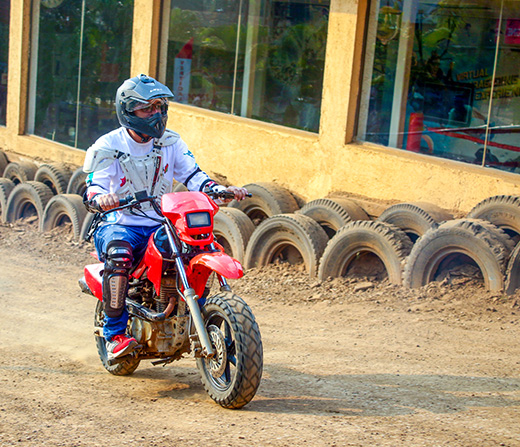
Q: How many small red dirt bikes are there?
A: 1